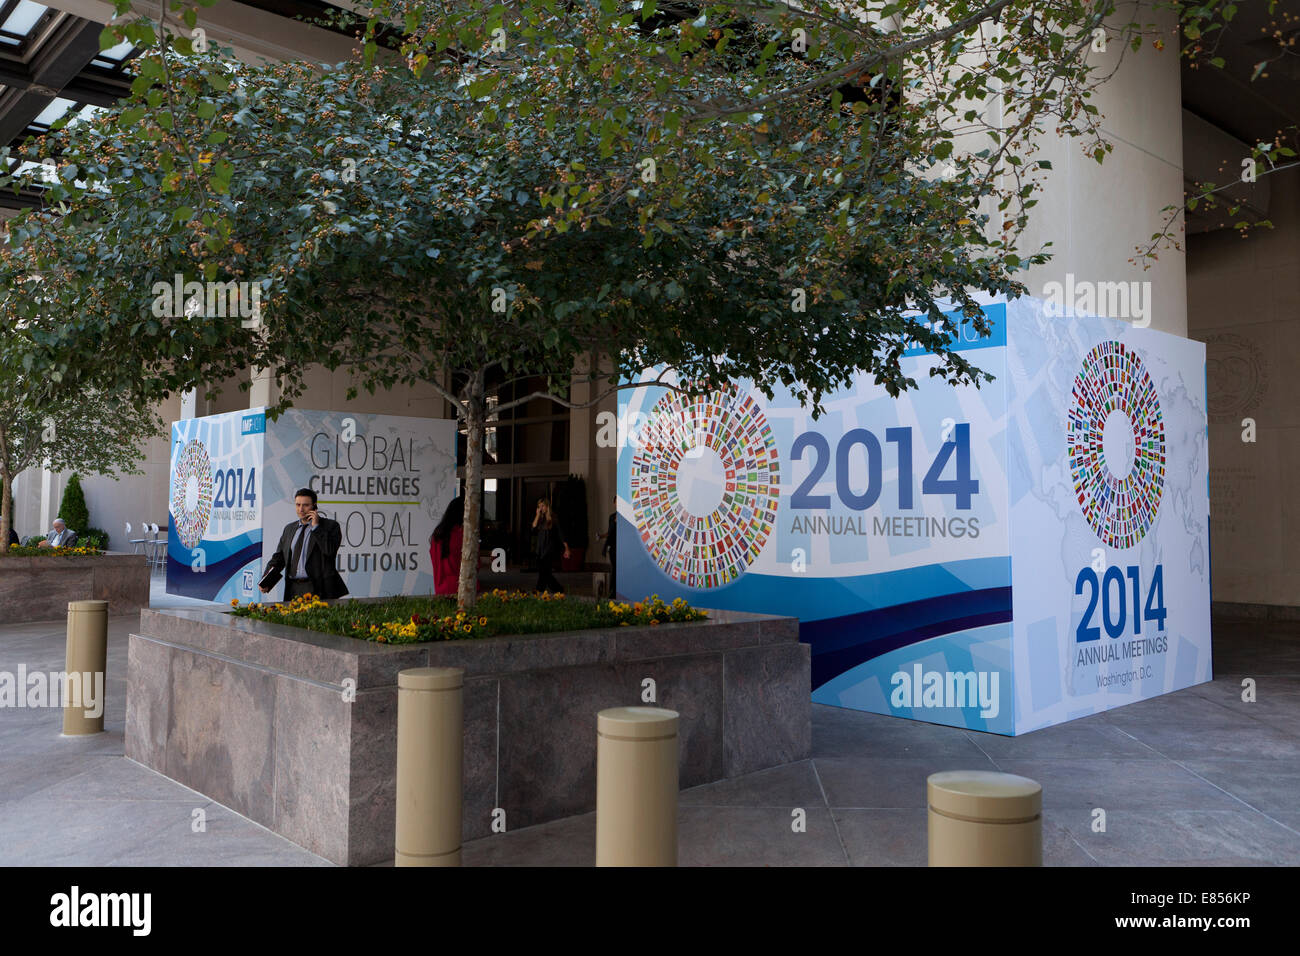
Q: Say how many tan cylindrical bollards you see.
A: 4